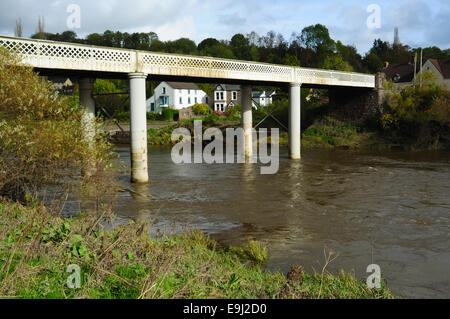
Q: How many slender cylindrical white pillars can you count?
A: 4